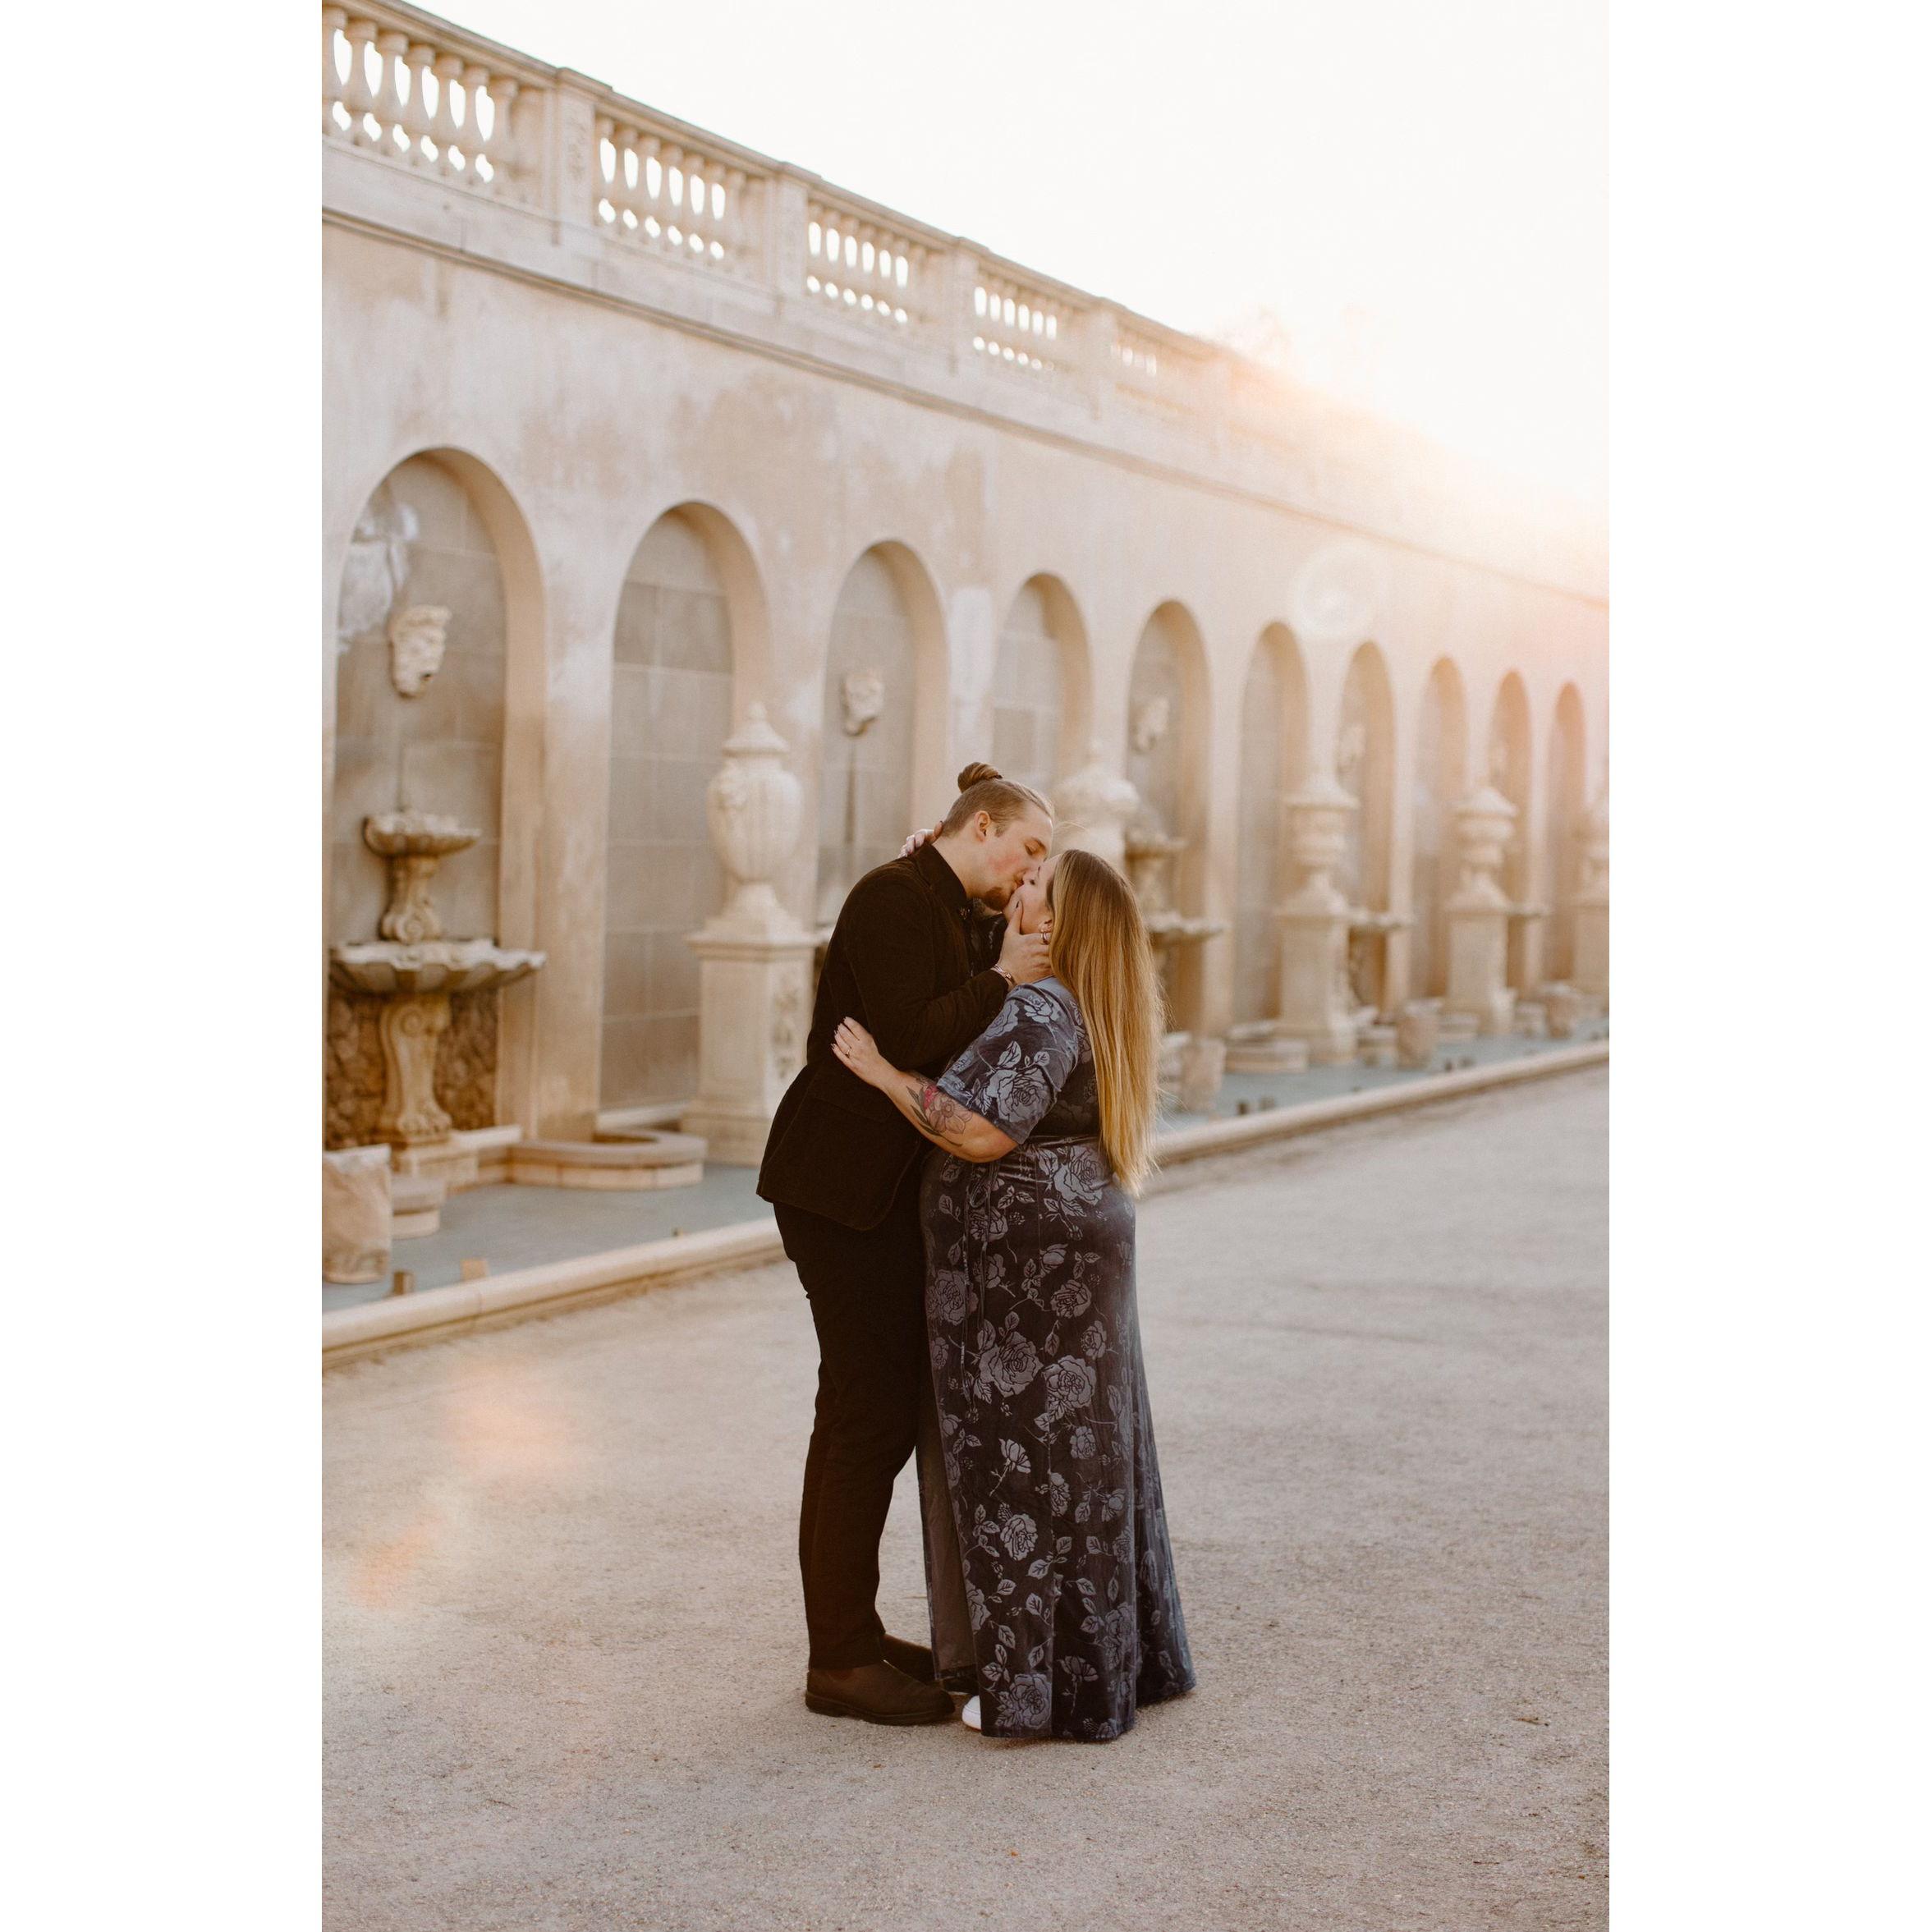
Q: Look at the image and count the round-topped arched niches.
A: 10